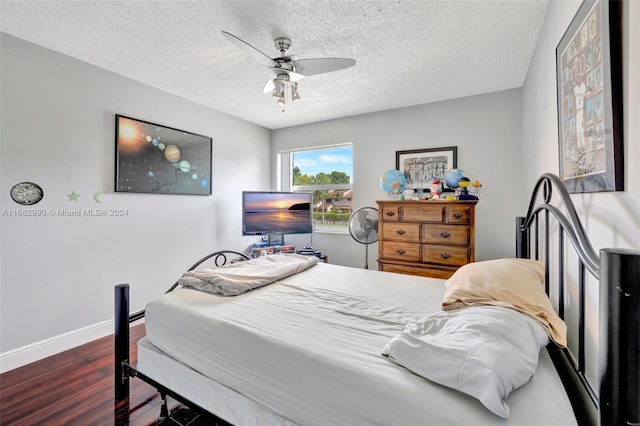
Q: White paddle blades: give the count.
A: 3